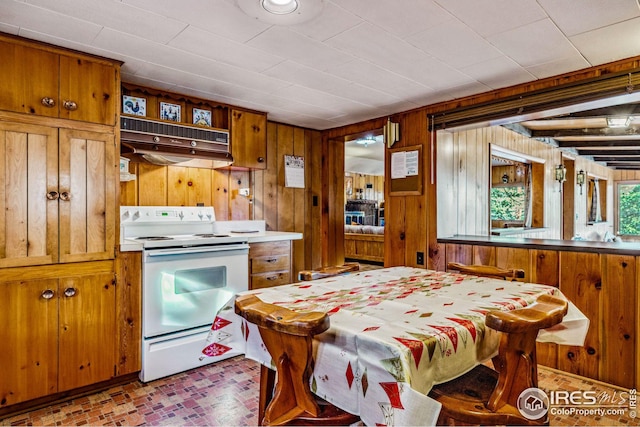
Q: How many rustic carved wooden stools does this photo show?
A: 4